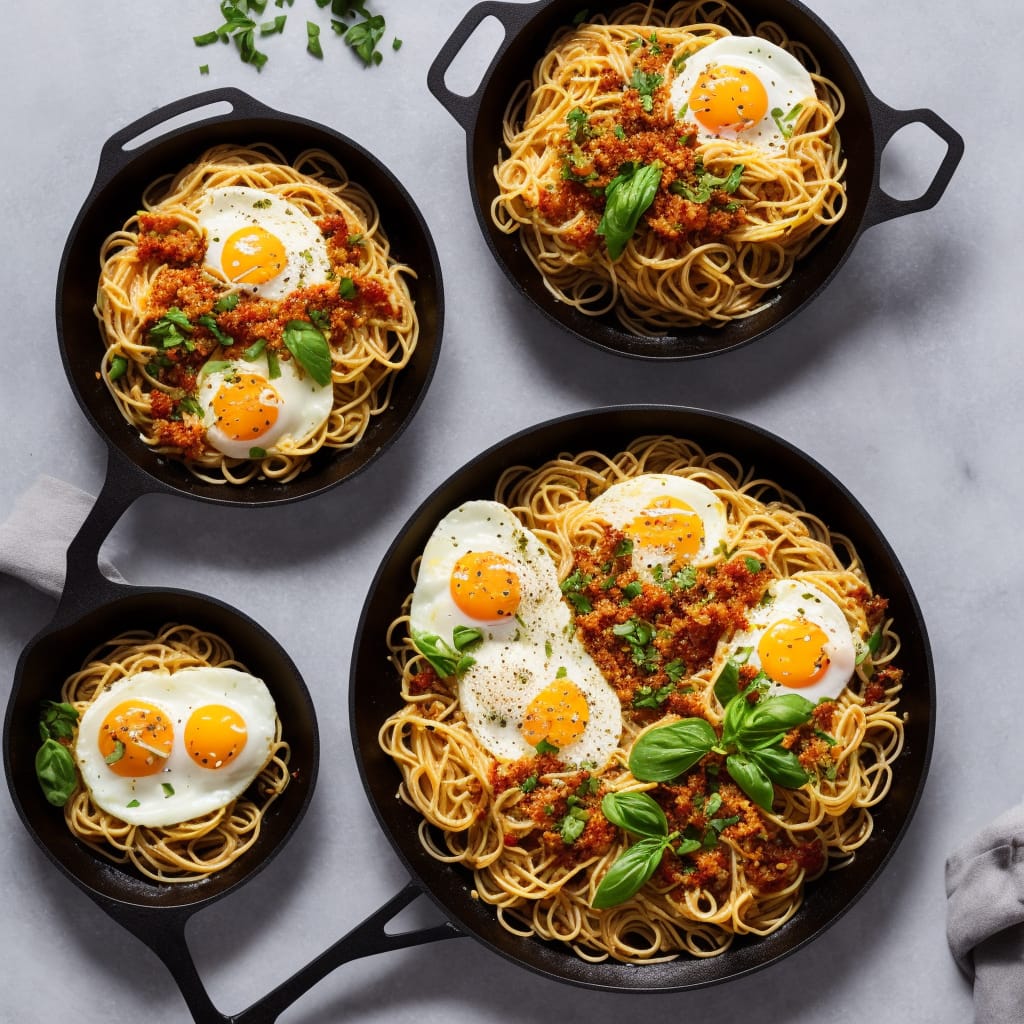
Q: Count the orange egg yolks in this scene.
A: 9